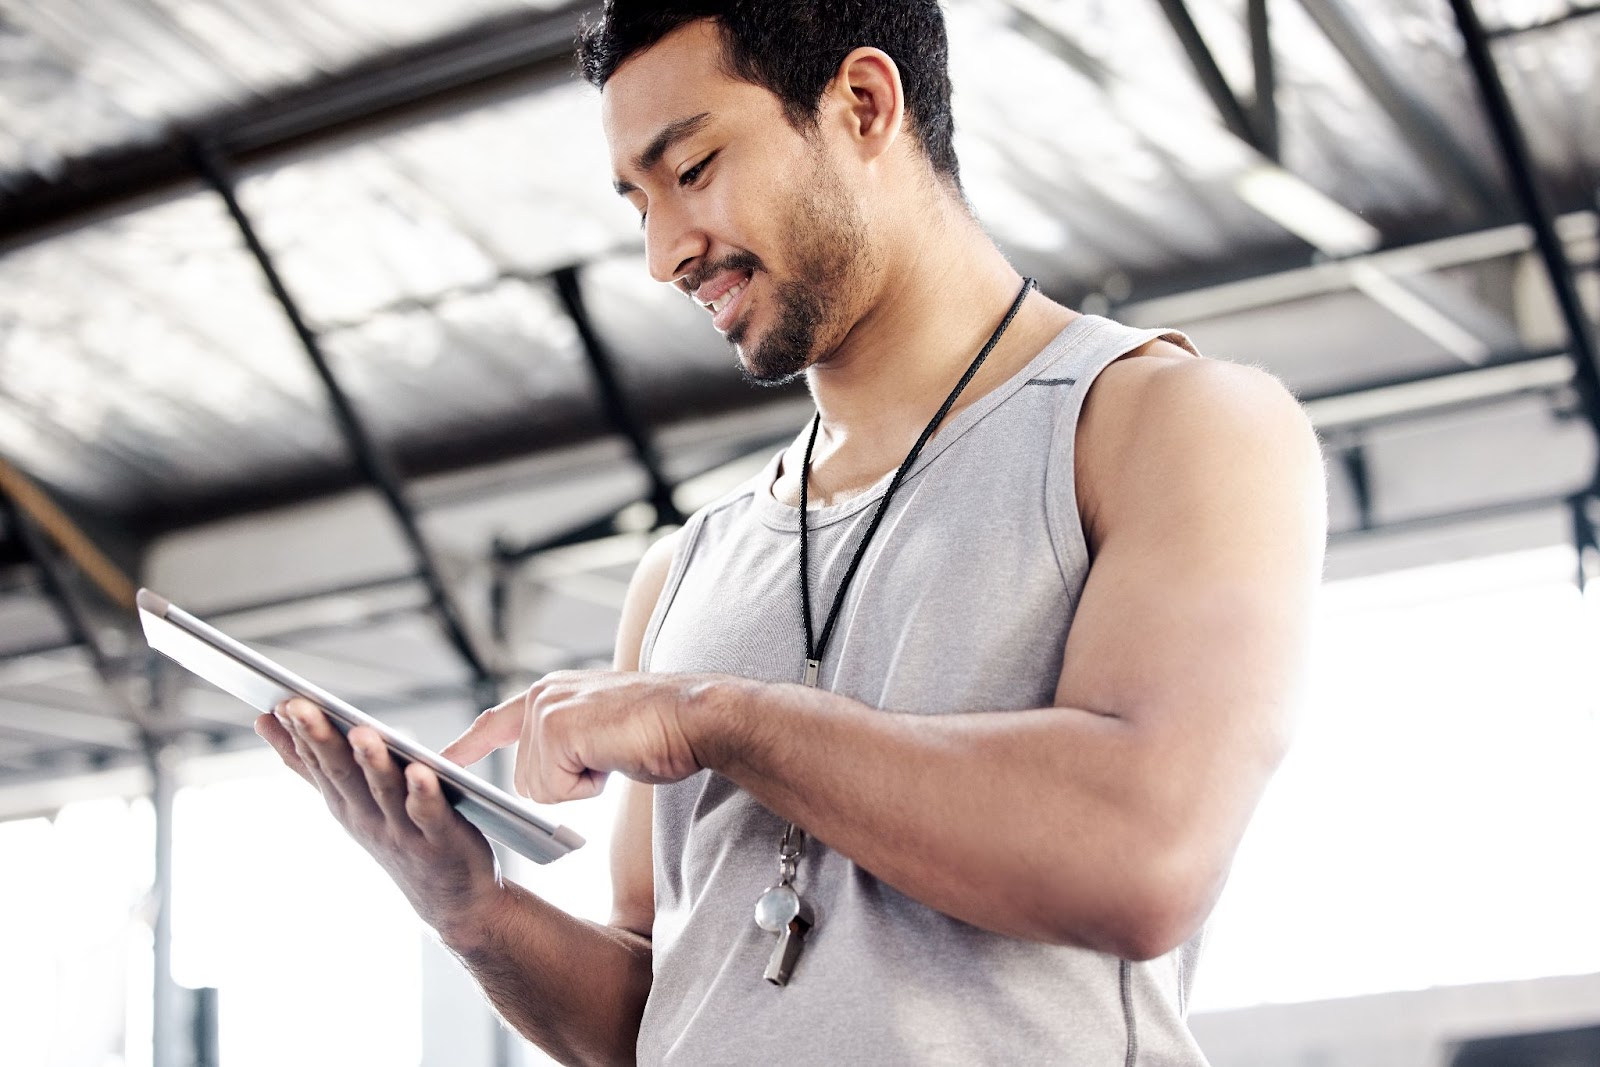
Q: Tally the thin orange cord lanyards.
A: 0